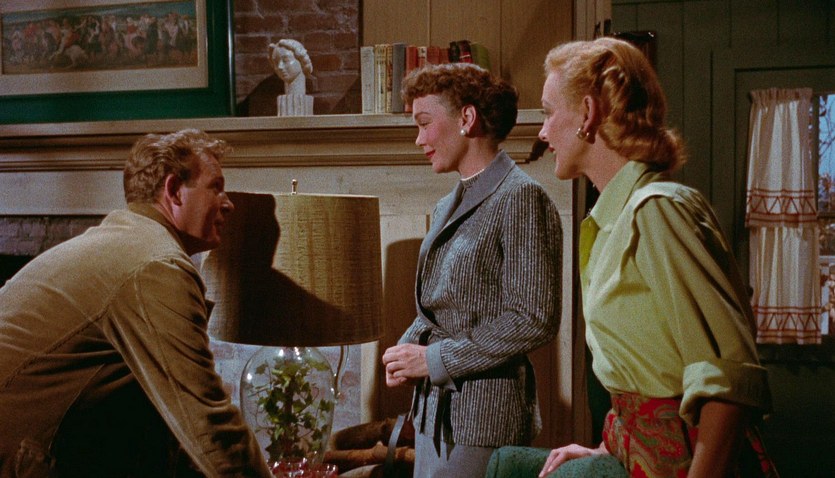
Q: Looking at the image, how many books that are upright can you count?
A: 11